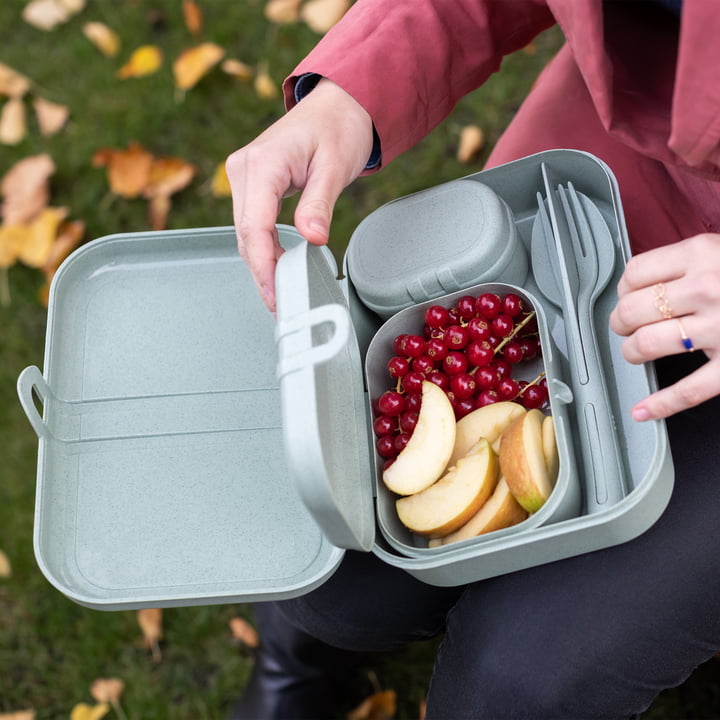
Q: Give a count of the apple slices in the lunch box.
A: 6